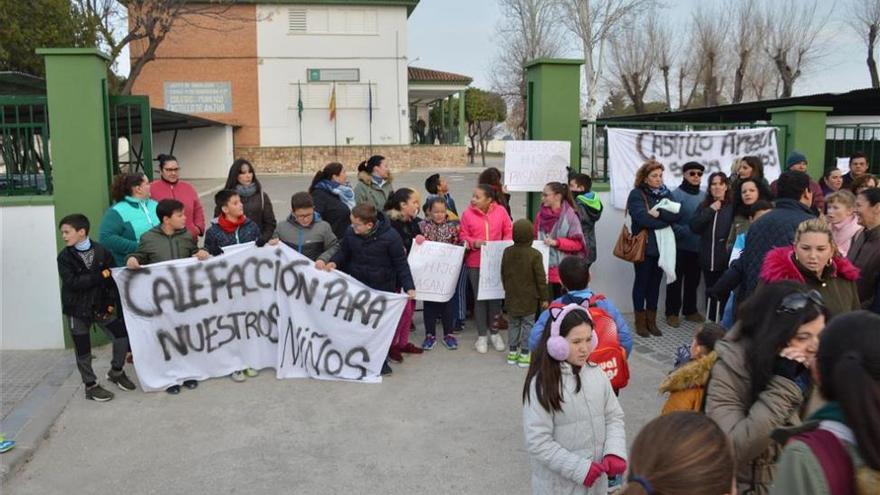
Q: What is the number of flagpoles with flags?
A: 3